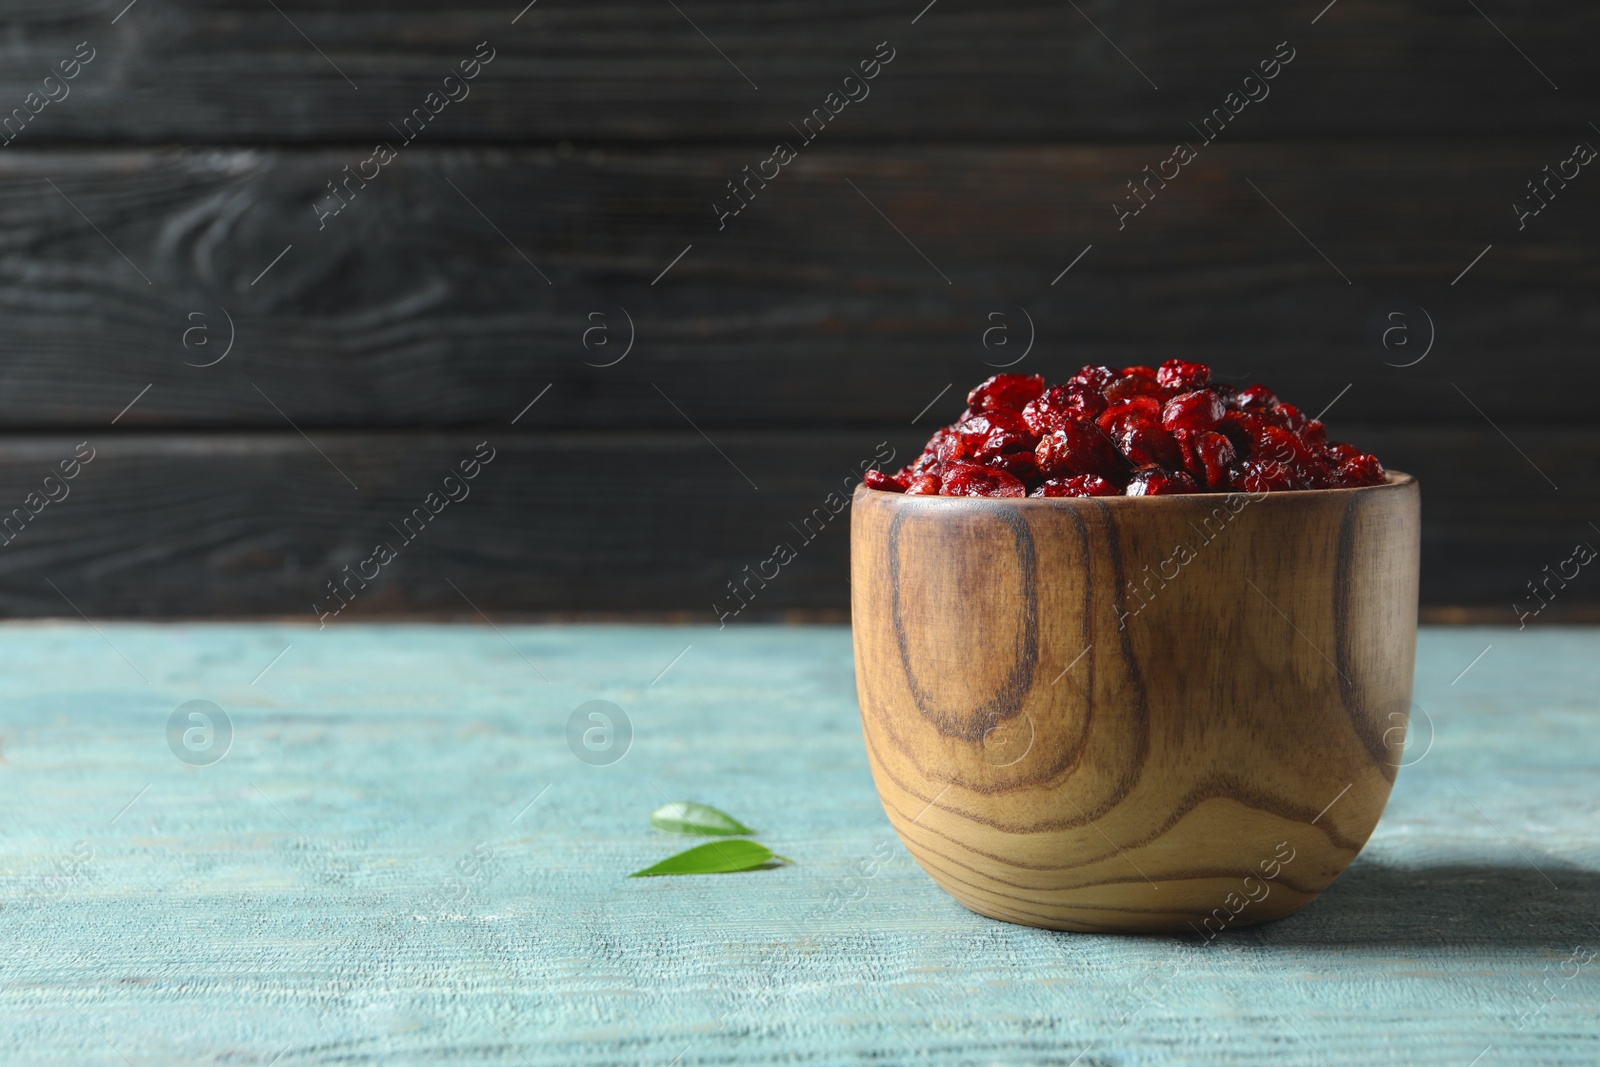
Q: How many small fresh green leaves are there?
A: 2